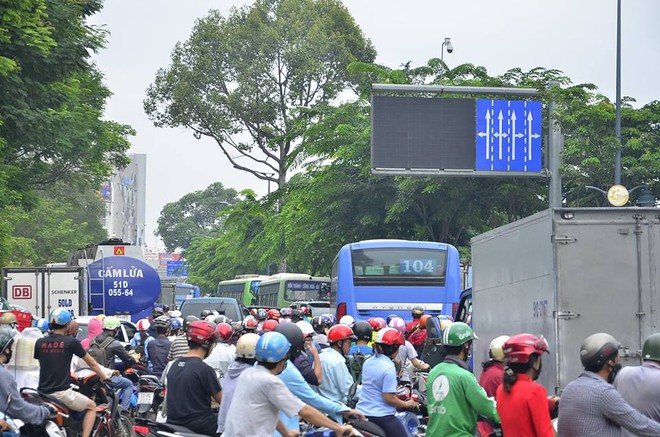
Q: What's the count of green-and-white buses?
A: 2